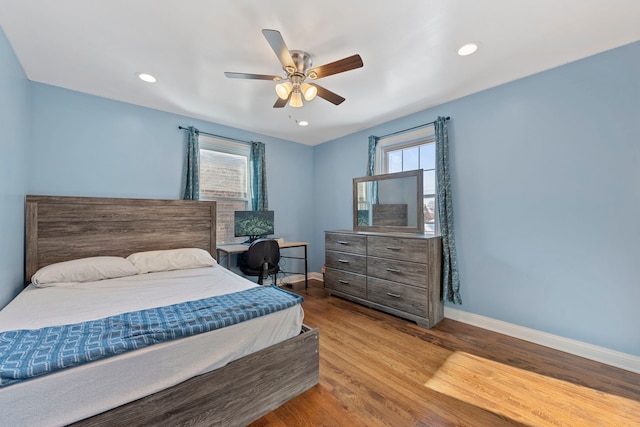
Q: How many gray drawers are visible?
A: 6